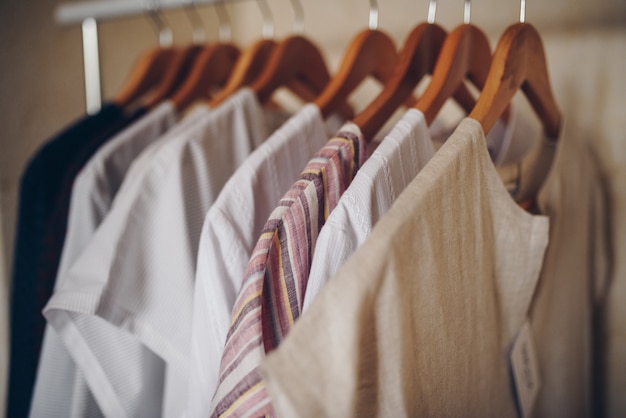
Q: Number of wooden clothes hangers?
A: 9